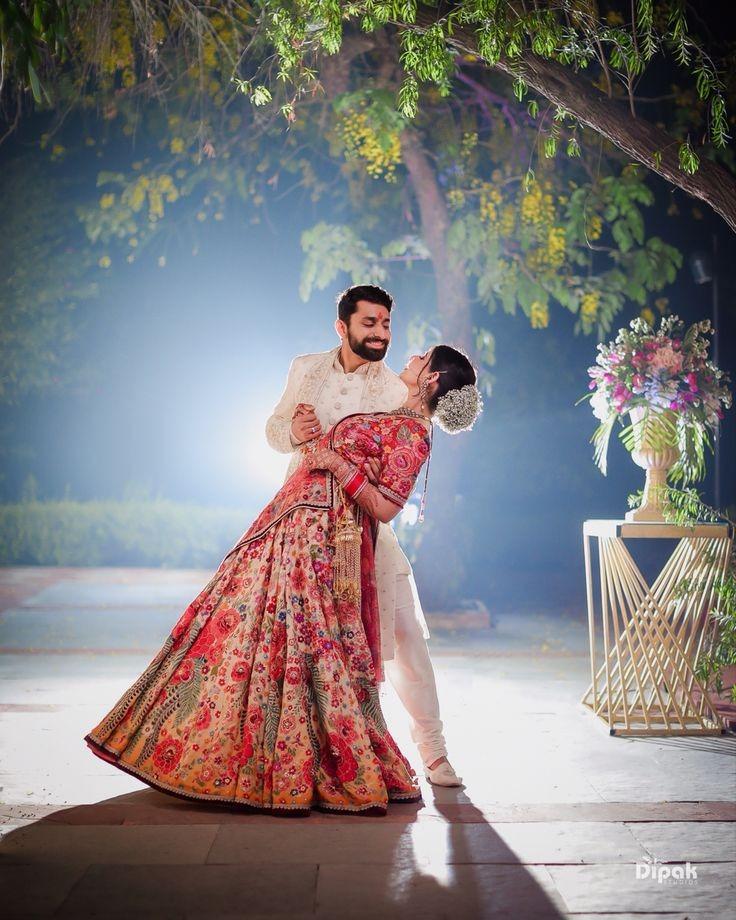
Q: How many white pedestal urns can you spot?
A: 1